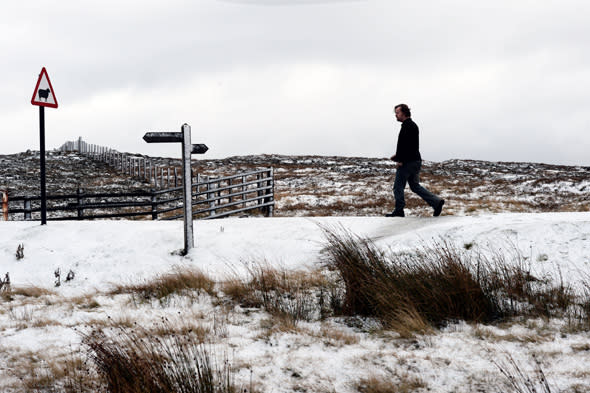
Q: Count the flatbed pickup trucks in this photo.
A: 0